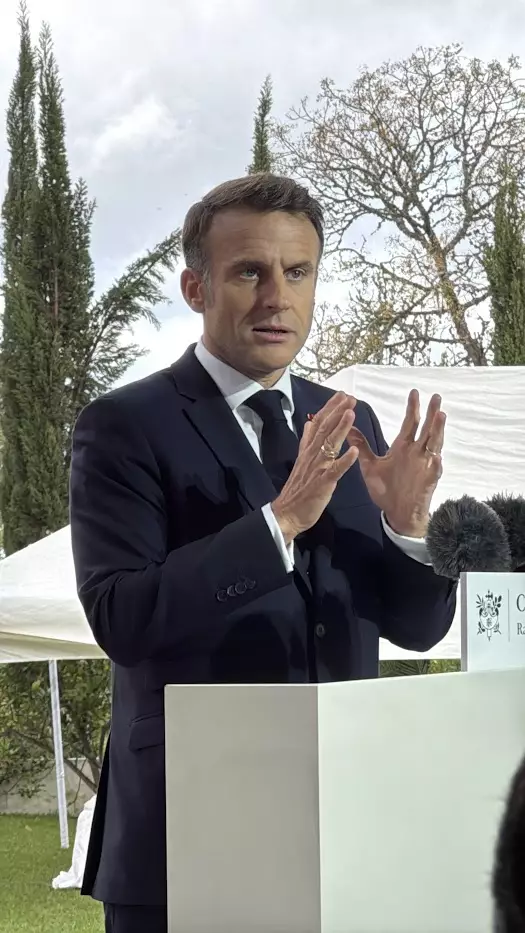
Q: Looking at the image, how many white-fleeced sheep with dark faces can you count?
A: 0